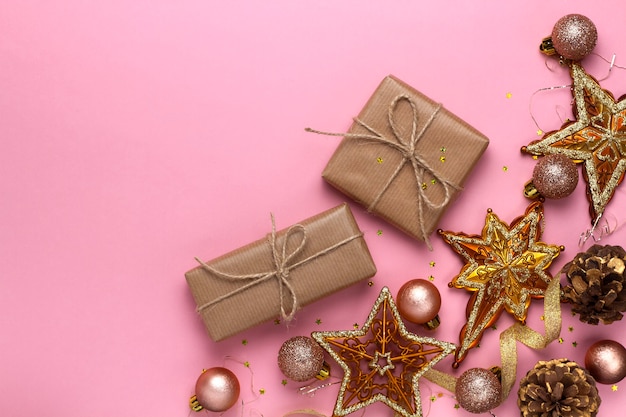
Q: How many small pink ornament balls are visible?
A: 7